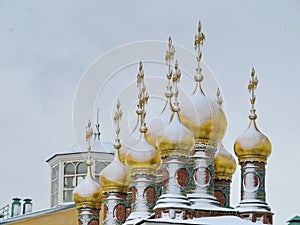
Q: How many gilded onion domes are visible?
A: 9